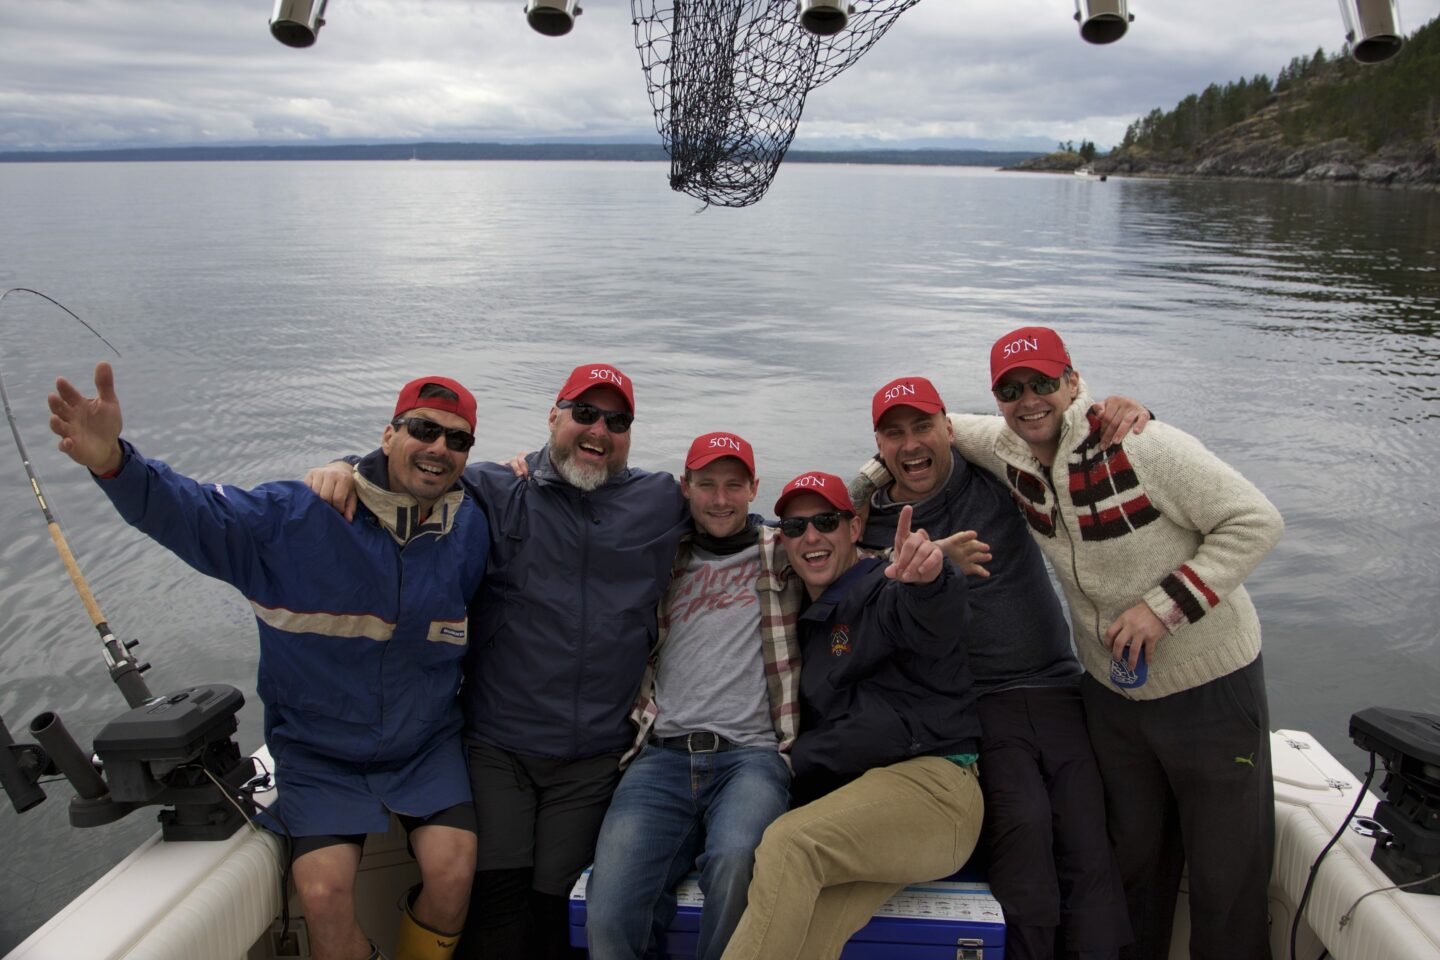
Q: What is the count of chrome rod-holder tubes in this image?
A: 5